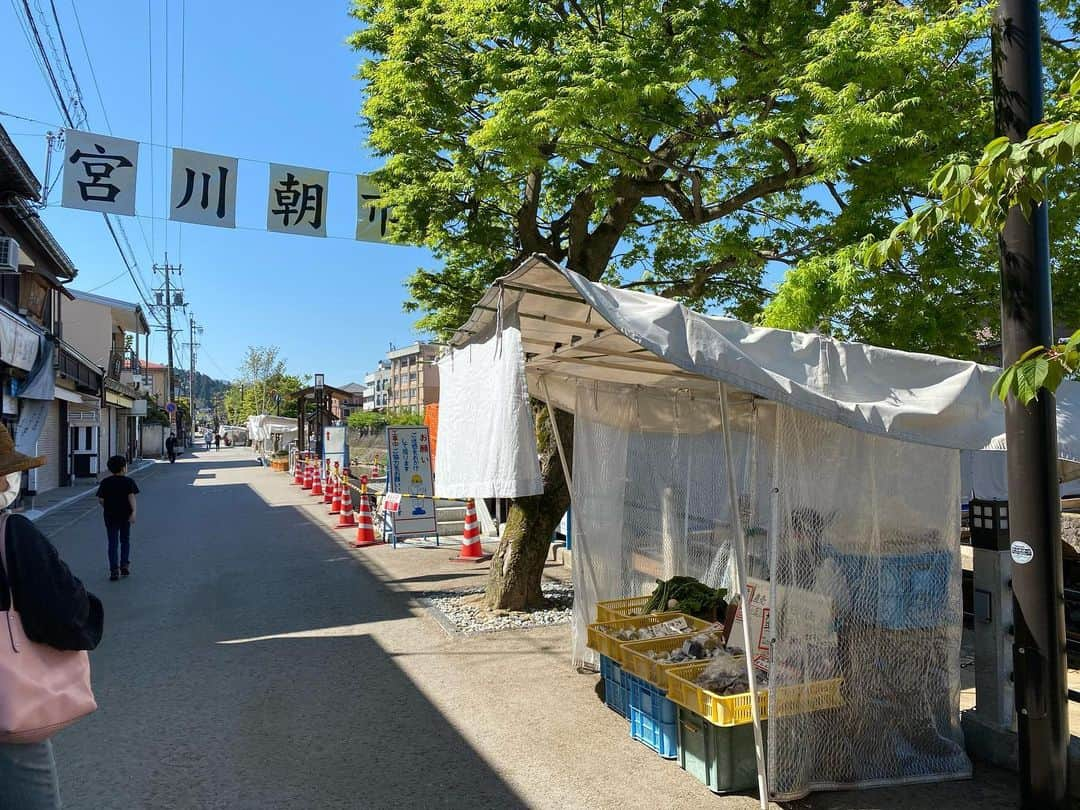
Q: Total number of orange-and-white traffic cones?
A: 9